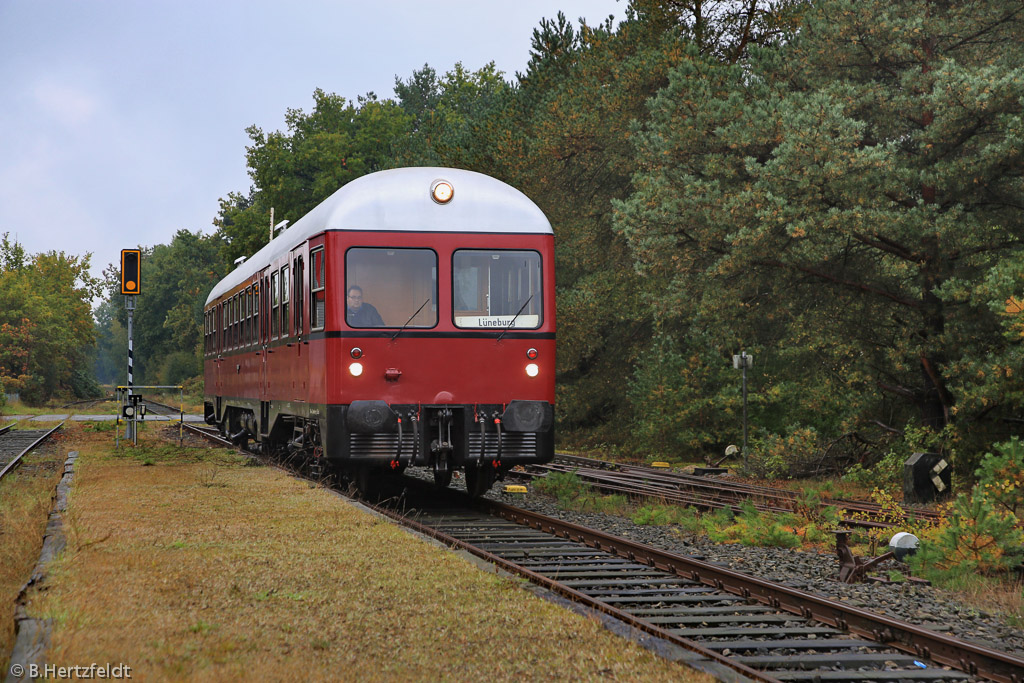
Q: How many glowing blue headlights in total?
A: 0